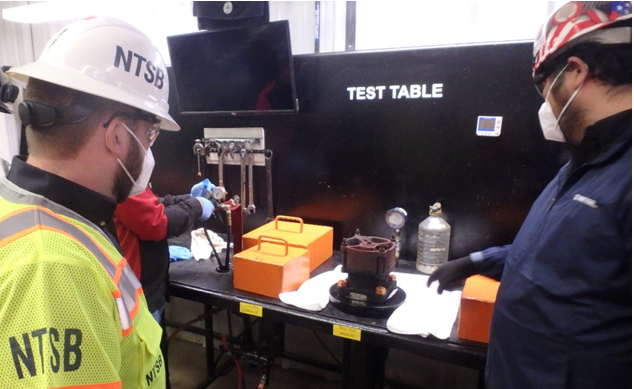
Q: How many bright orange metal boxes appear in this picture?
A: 3